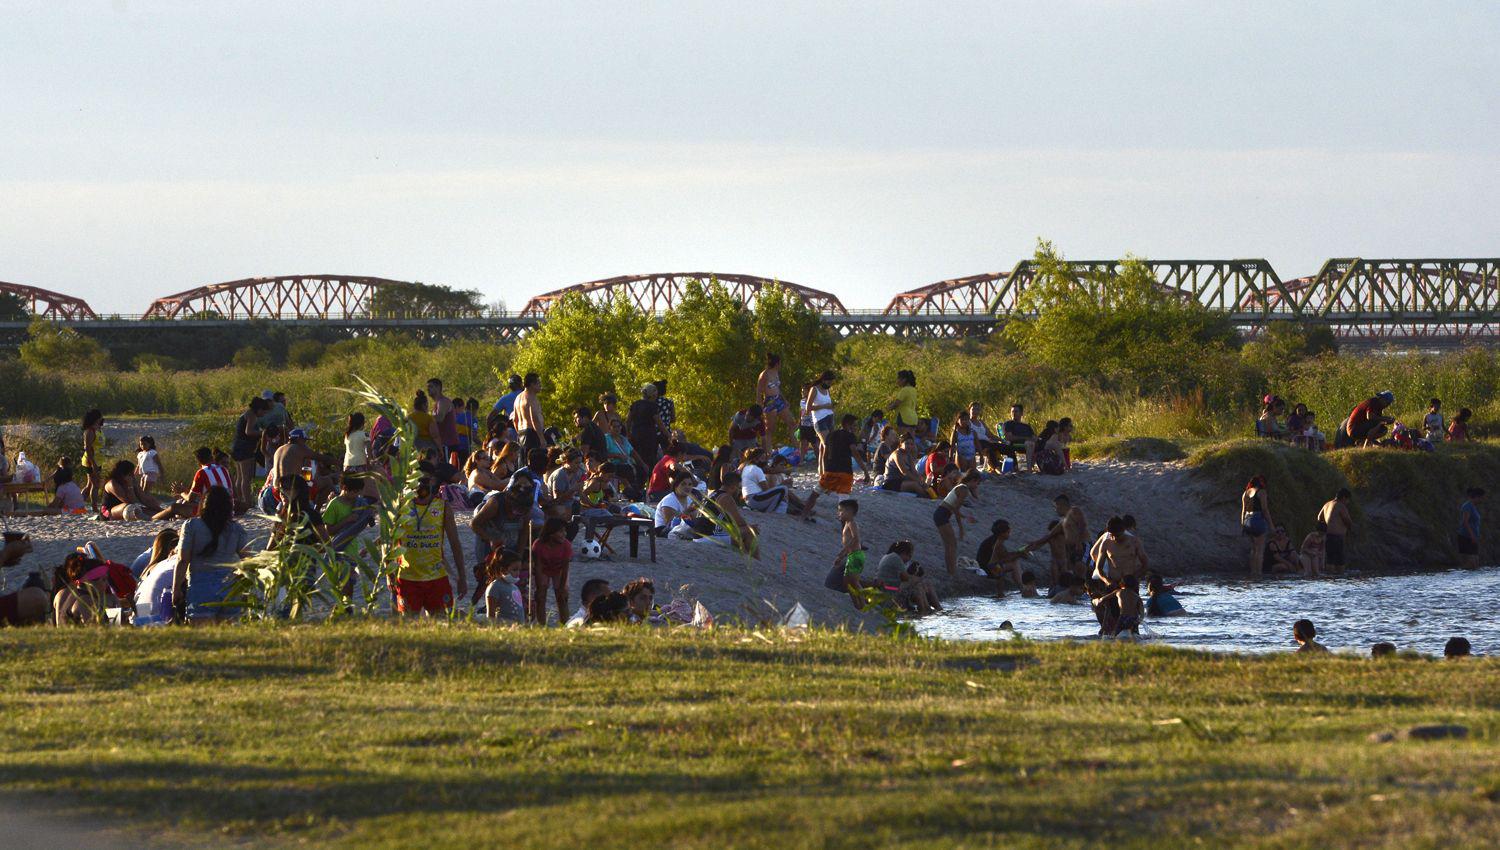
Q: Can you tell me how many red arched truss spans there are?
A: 5